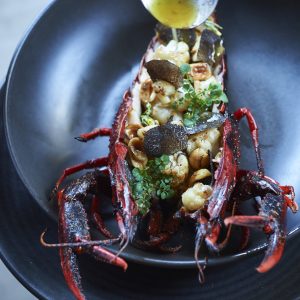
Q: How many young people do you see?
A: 0